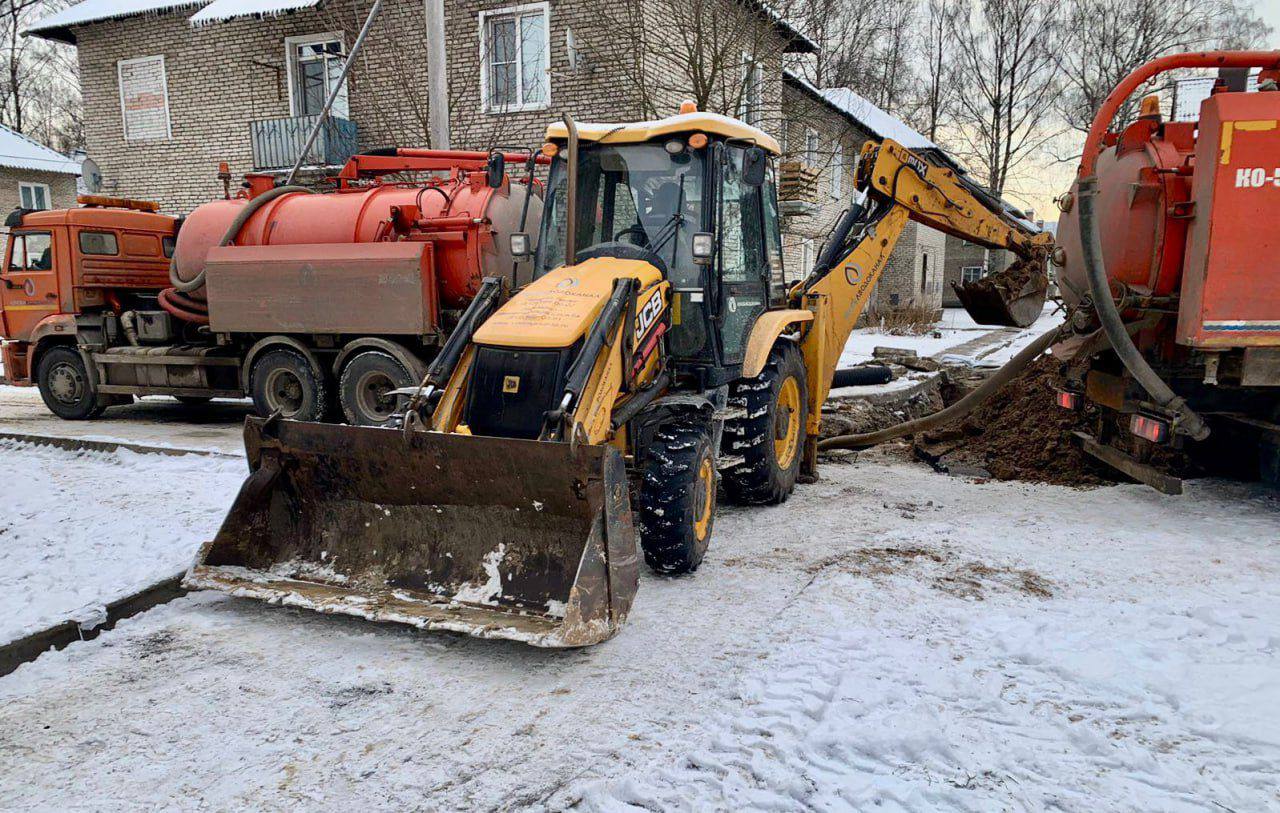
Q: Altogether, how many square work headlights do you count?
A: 2